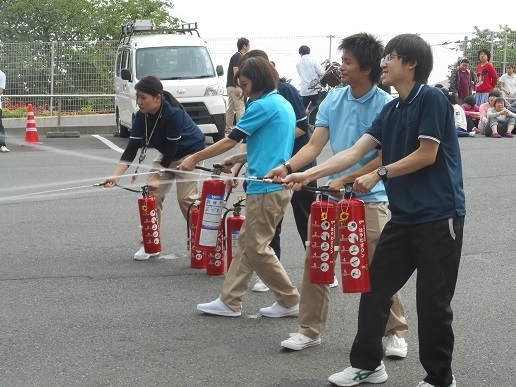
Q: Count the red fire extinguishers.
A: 7